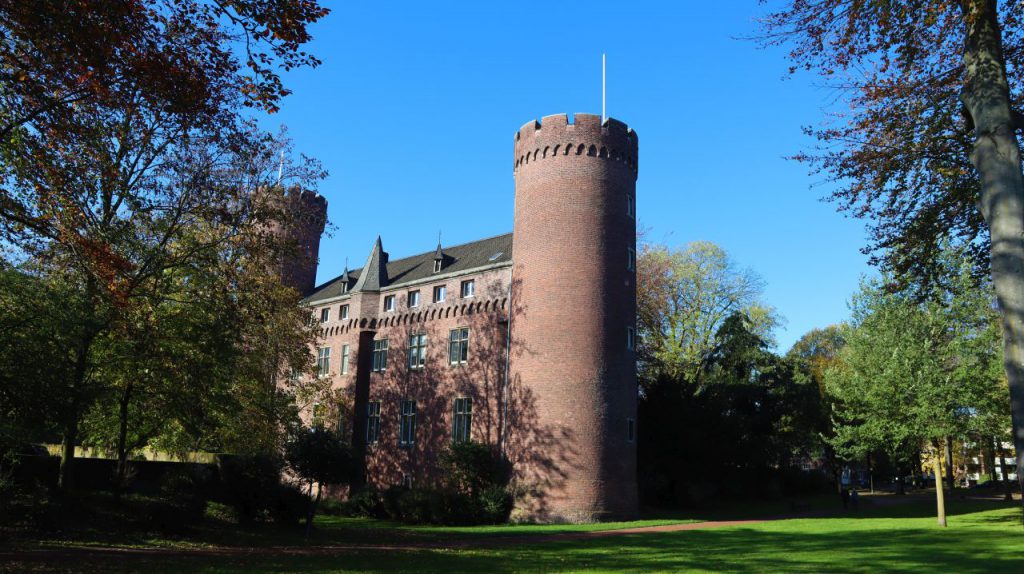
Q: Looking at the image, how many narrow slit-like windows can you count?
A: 4